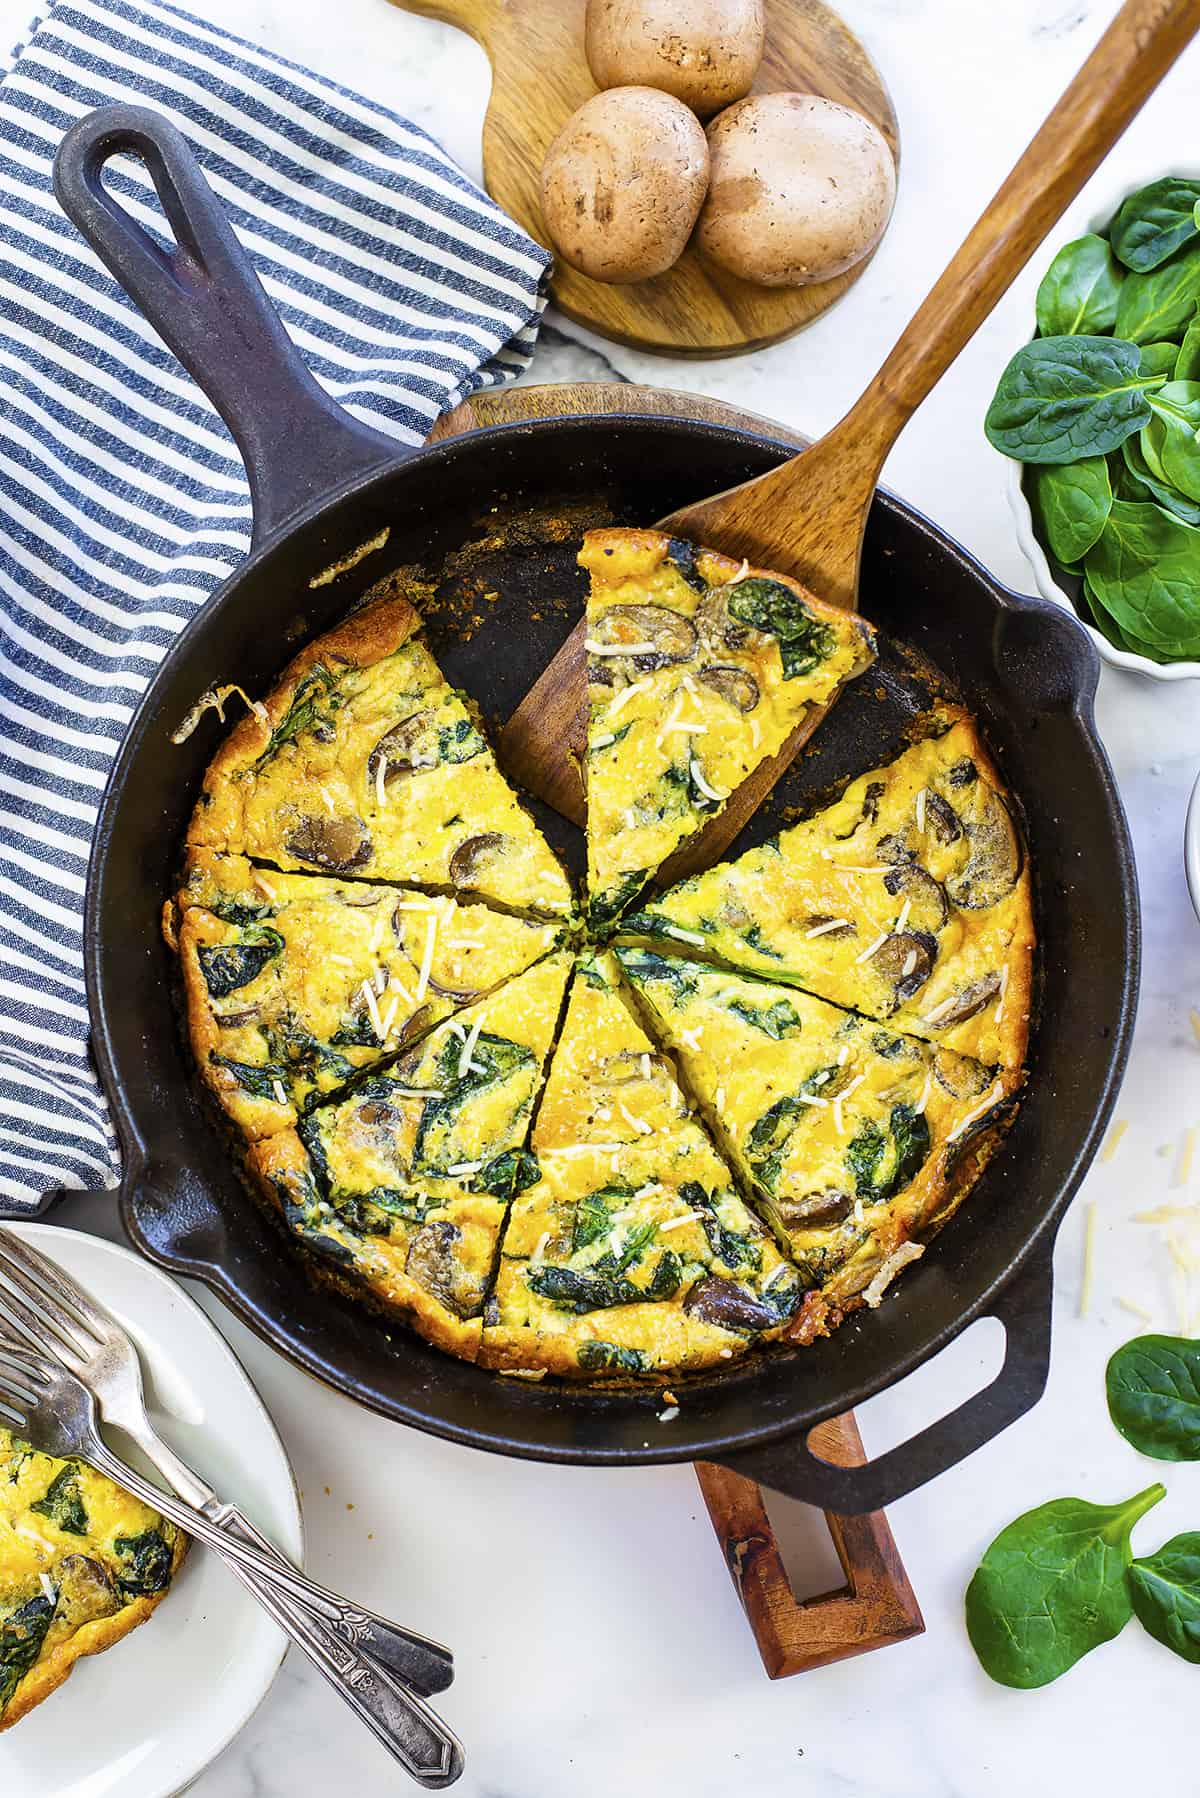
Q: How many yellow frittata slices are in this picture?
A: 8